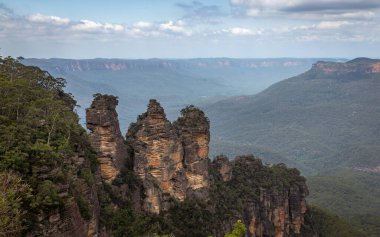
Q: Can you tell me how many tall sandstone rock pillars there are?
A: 3